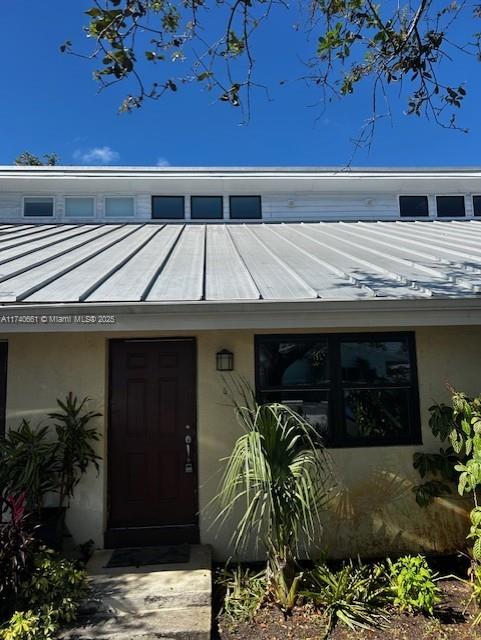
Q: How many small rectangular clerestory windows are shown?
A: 9